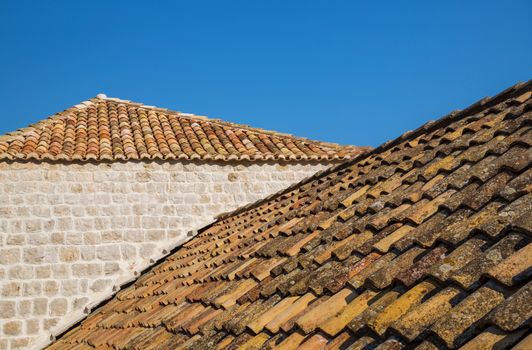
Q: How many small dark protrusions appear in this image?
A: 7